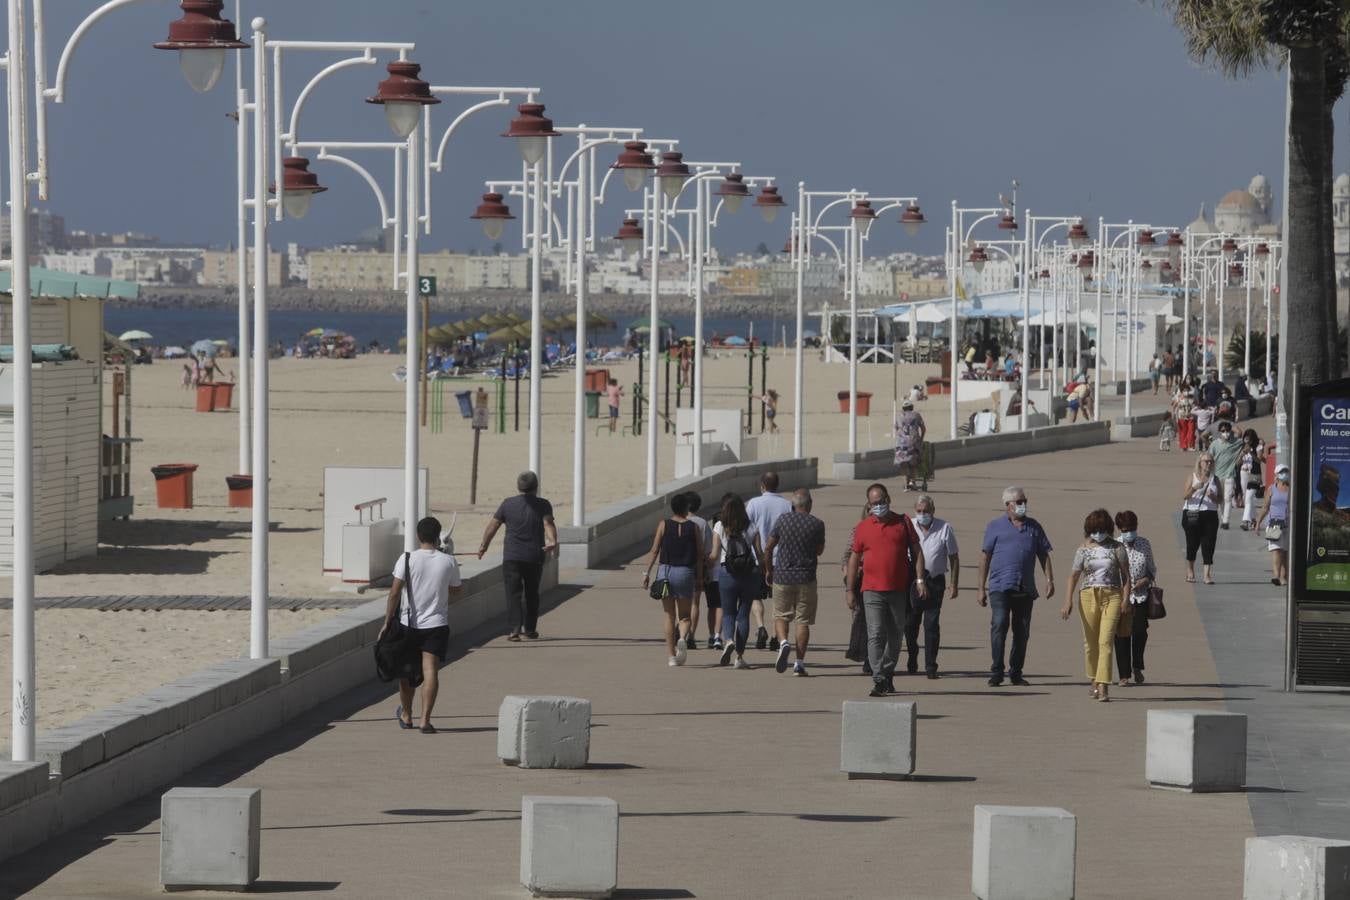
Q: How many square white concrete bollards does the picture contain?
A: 7